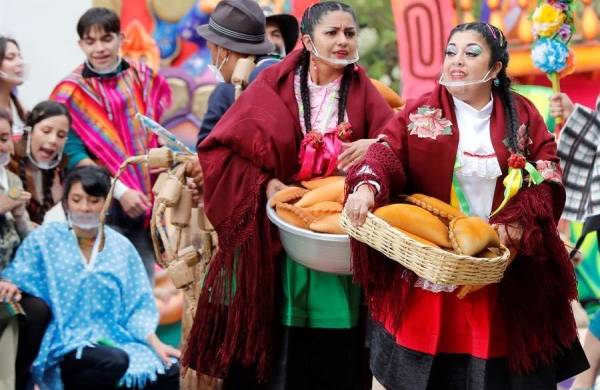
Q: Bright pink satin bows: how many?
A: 2